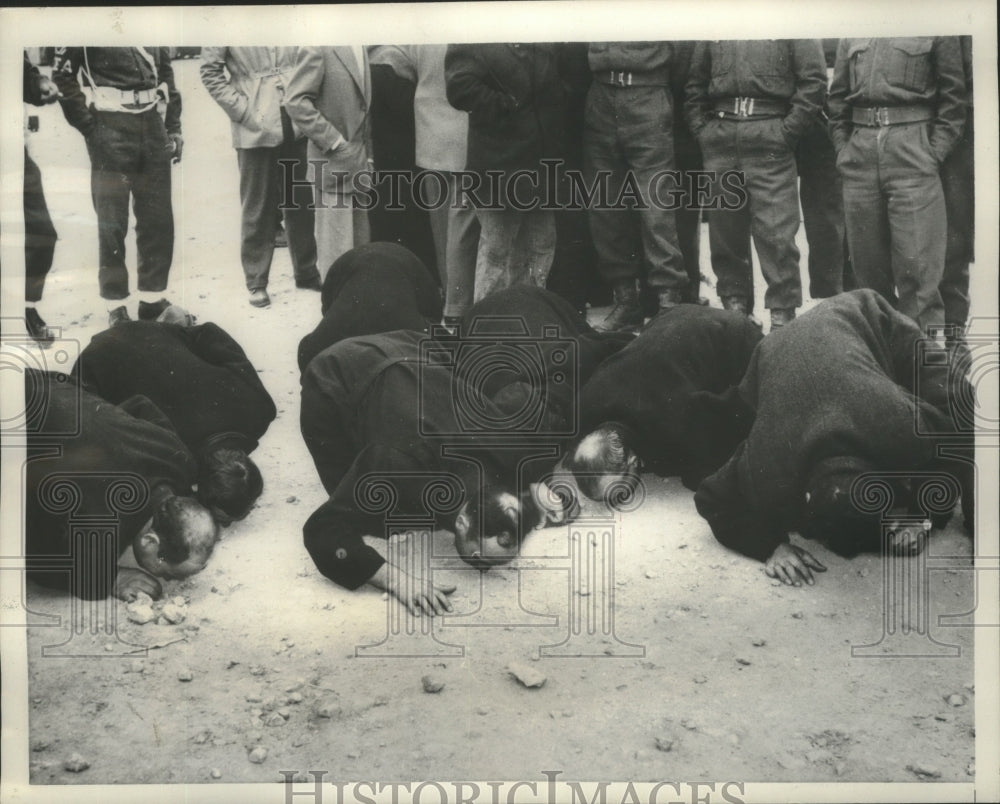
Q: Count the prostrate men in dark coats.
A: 7